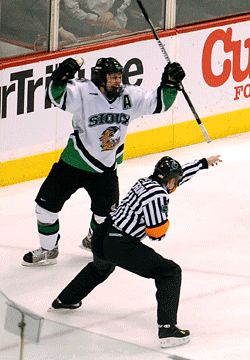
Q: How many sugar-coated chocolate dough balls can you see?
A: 0